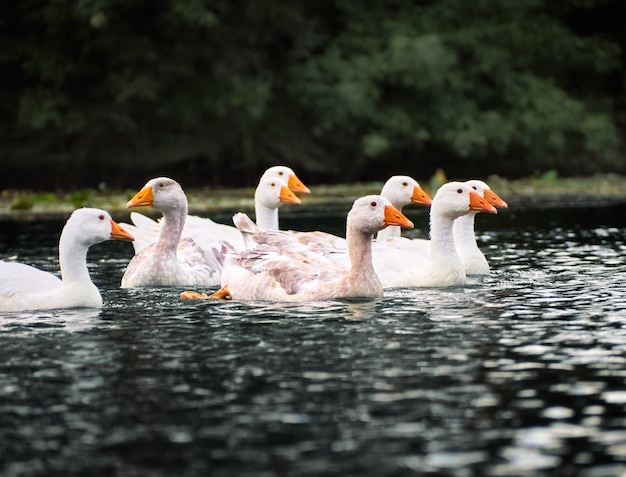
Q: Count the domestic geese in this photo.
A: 8